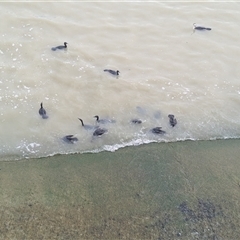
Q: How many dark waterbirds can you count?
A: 11